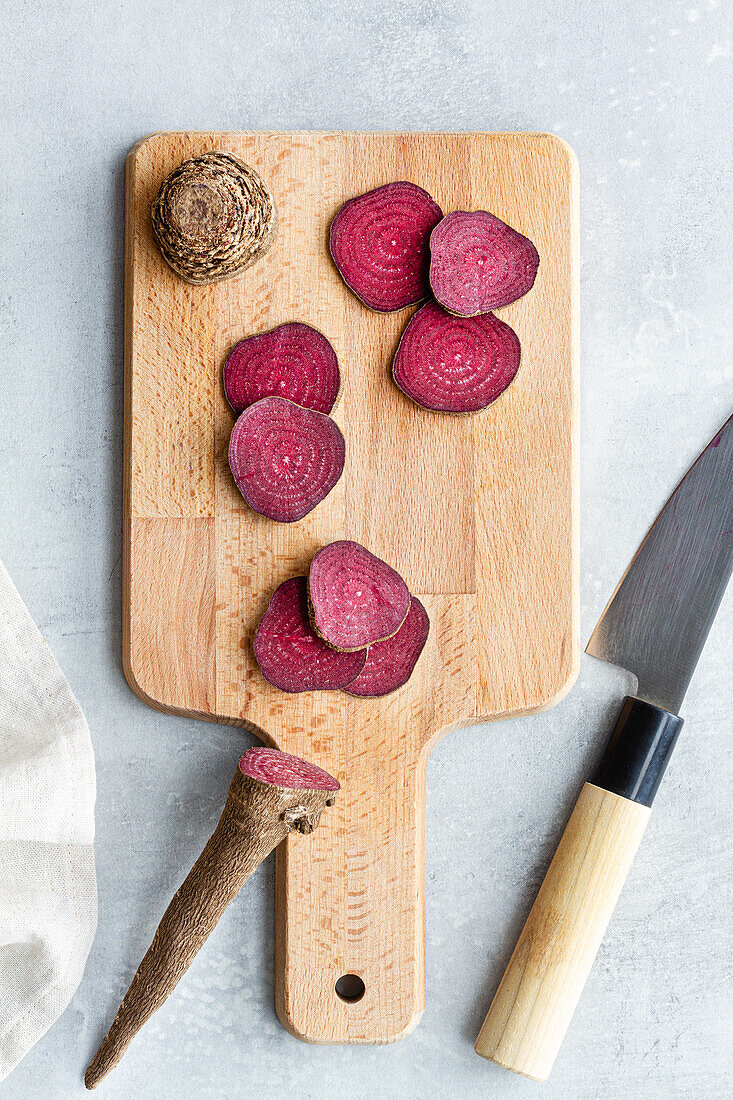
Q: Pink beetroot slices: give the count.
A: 8